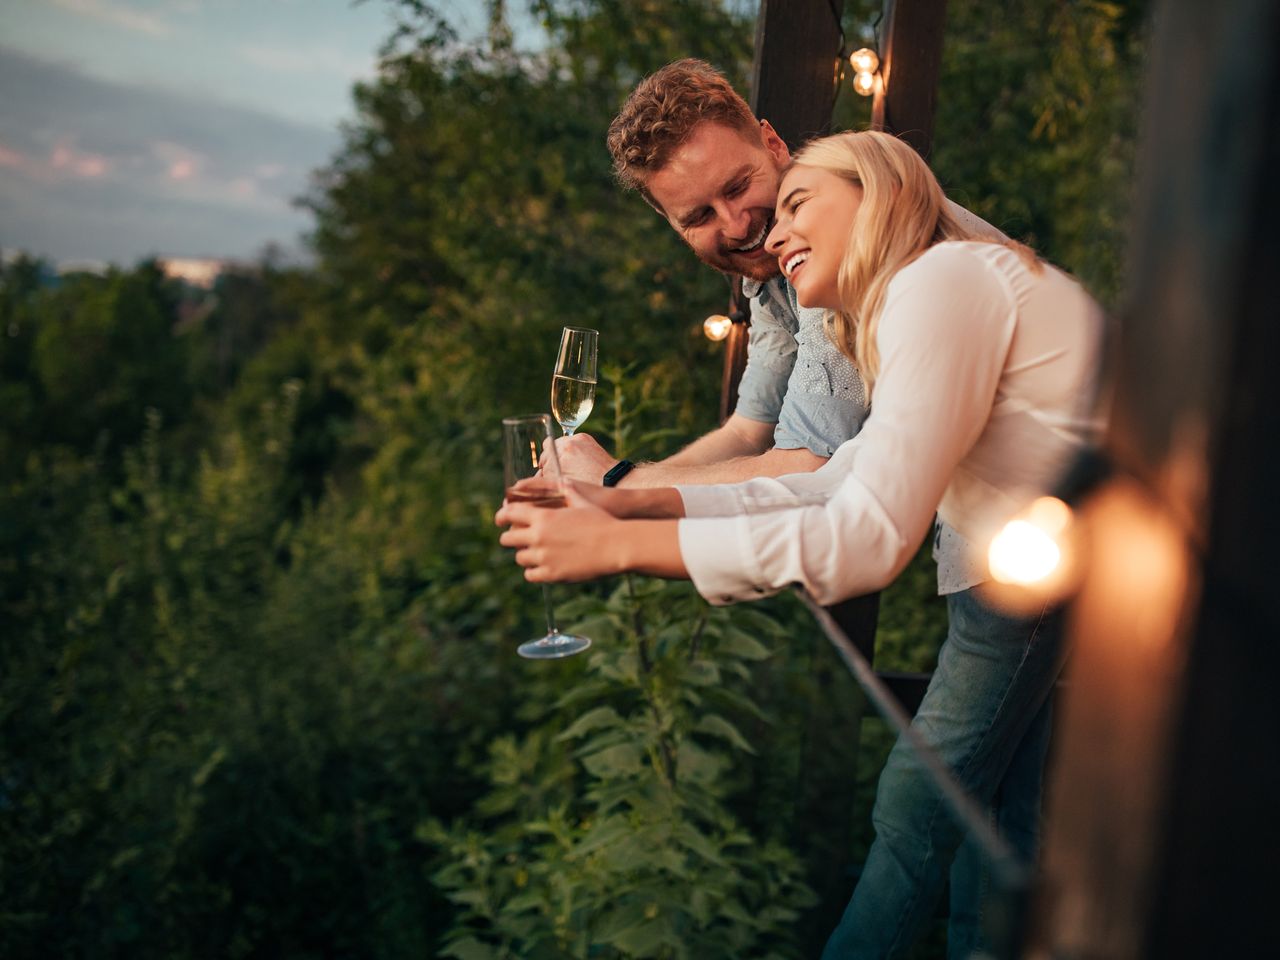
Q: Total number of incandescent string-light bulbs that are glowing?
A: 4